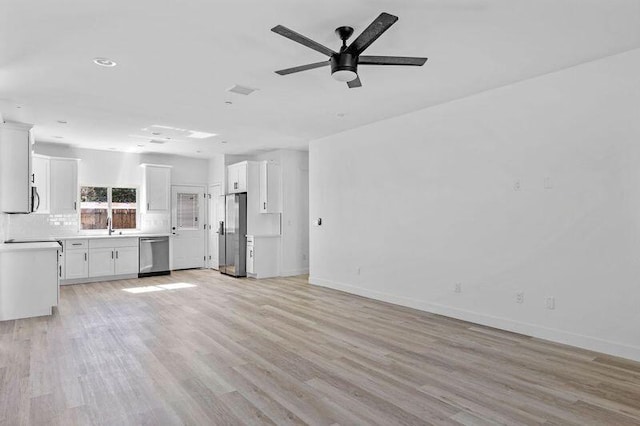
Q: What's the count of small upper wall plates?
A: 2